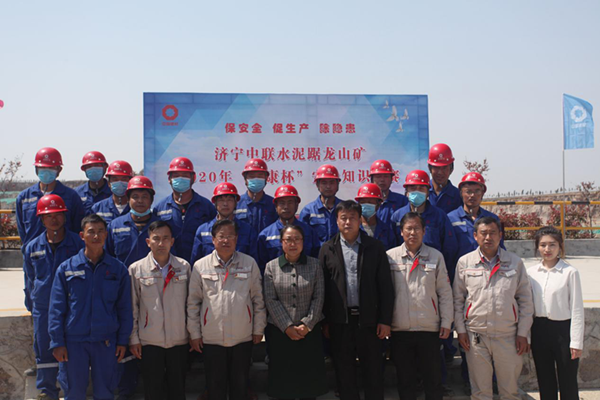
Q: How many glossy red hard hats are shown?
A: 15